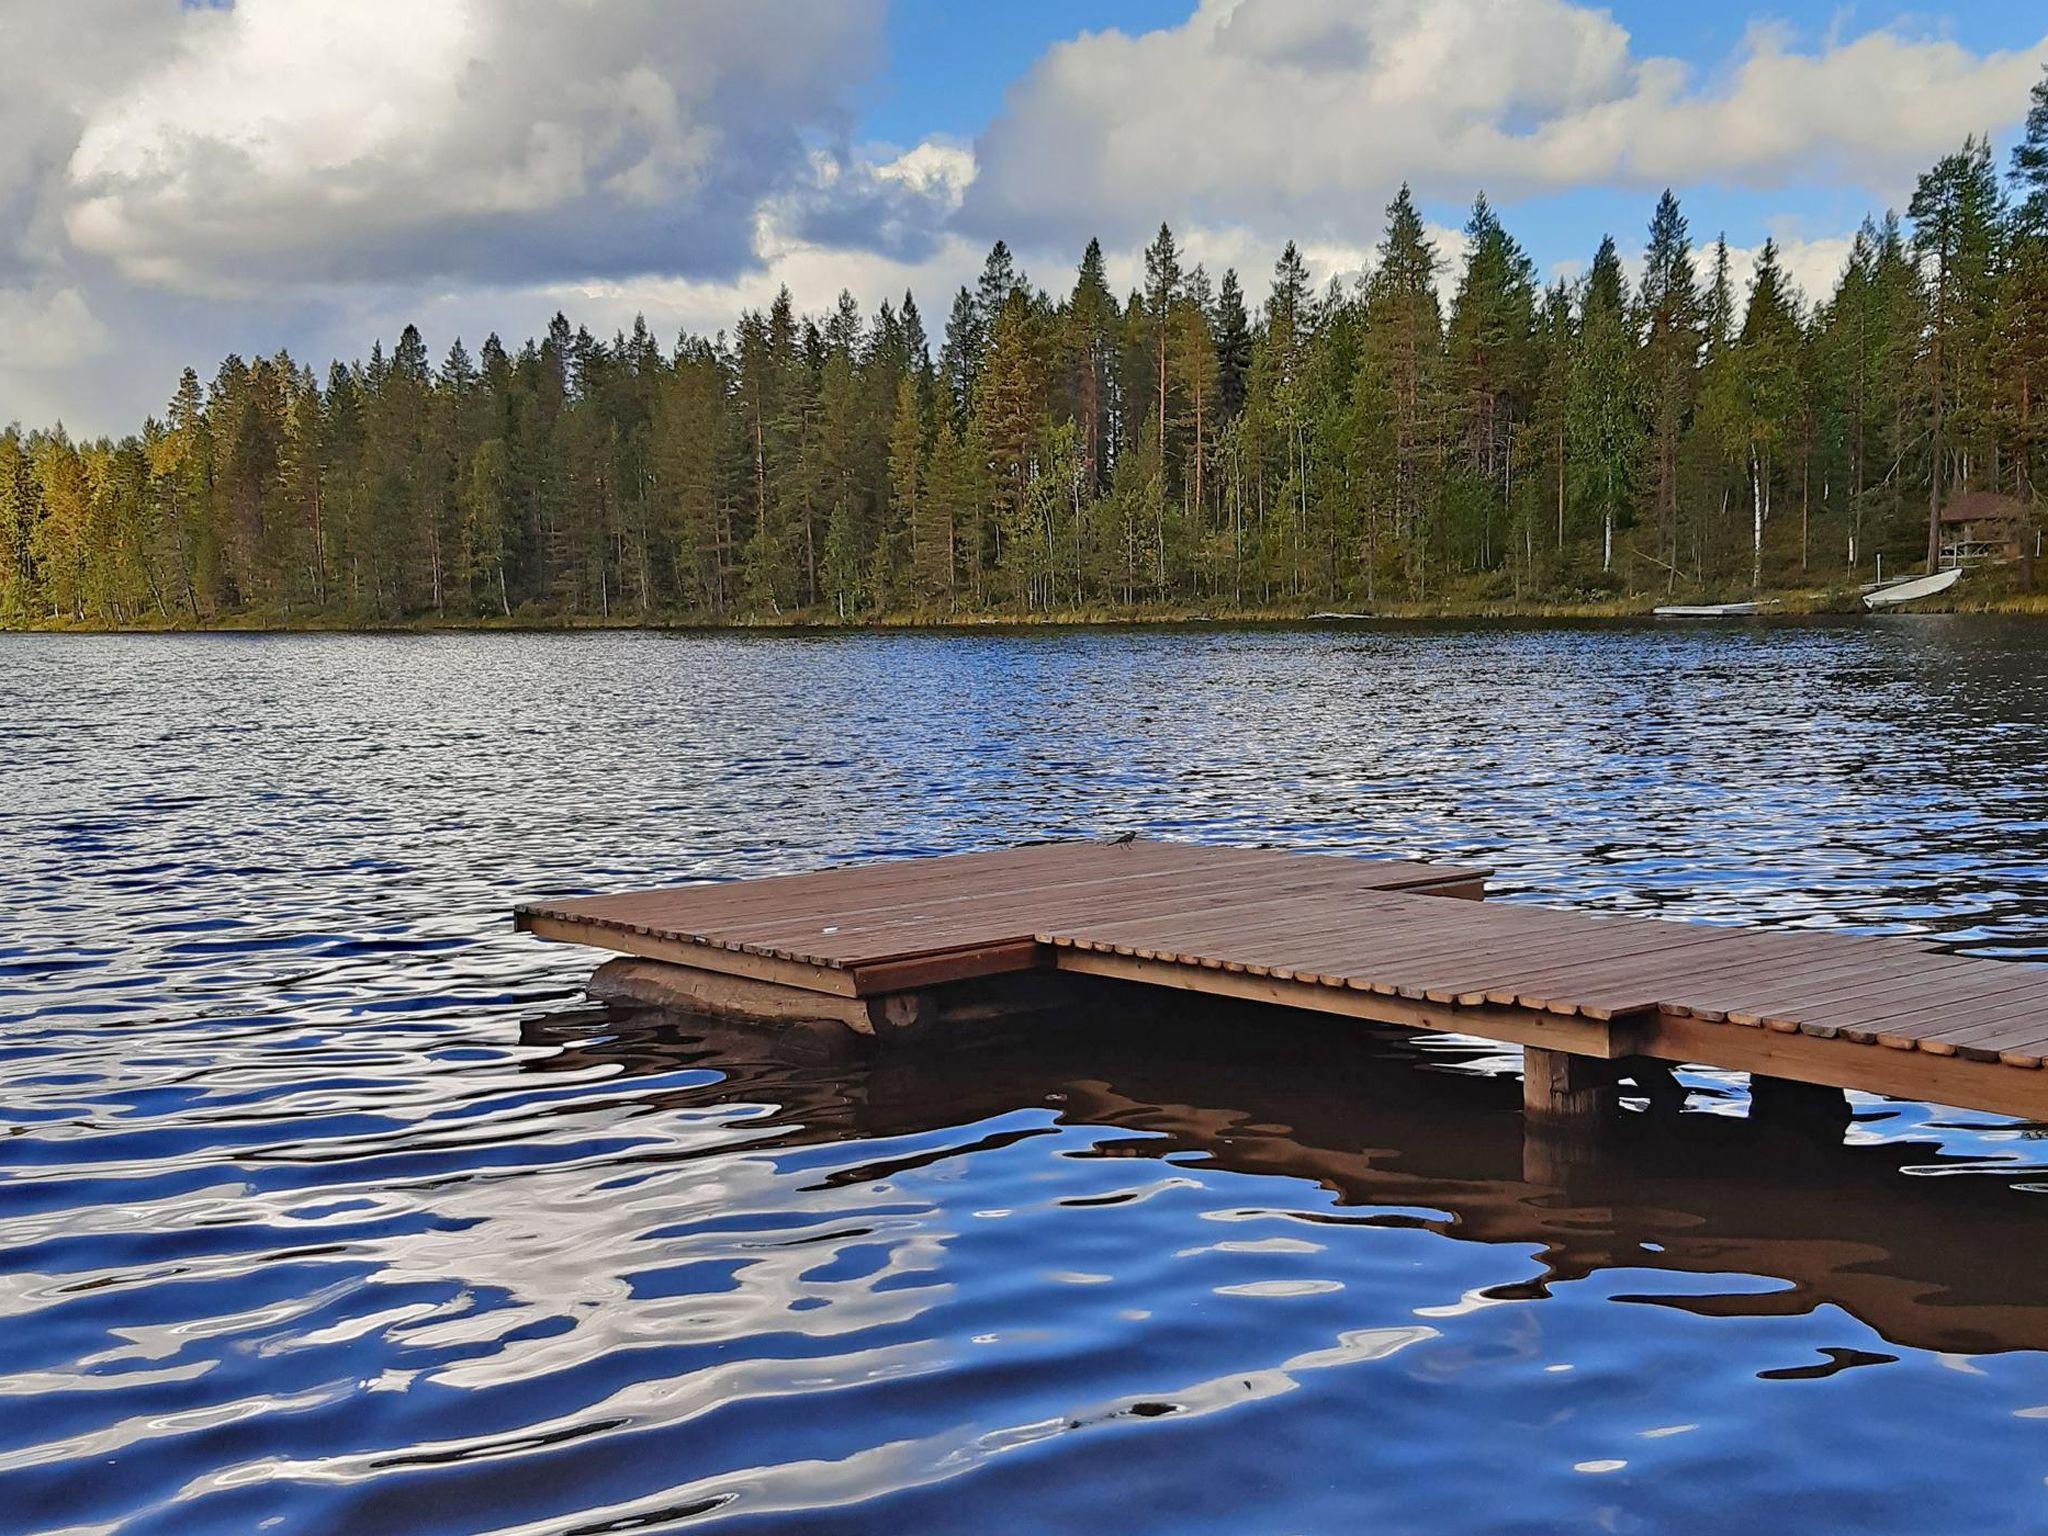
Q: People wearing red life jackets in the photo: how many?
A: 0